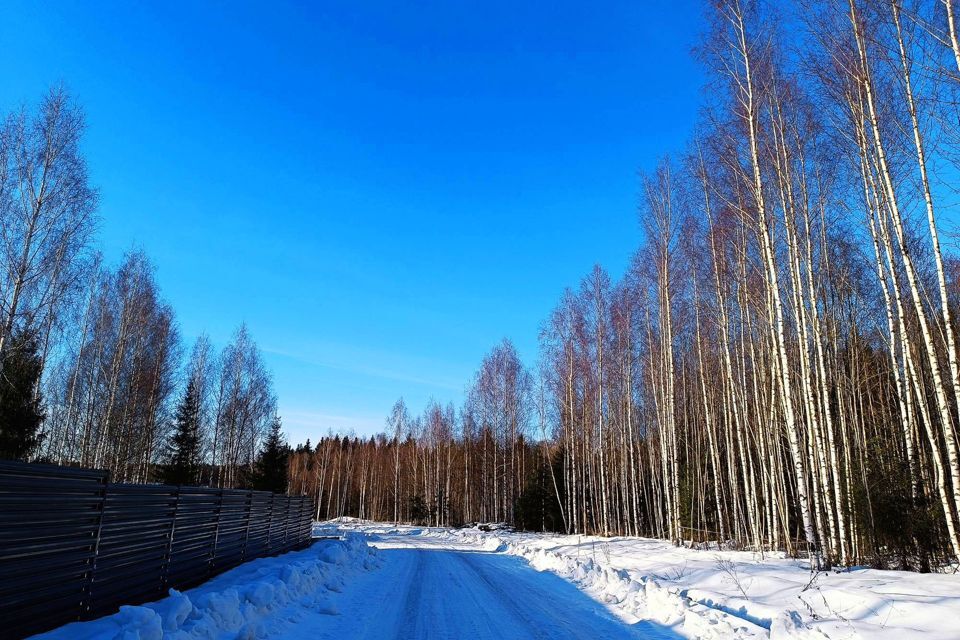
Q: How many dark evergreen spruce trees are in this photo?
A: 3